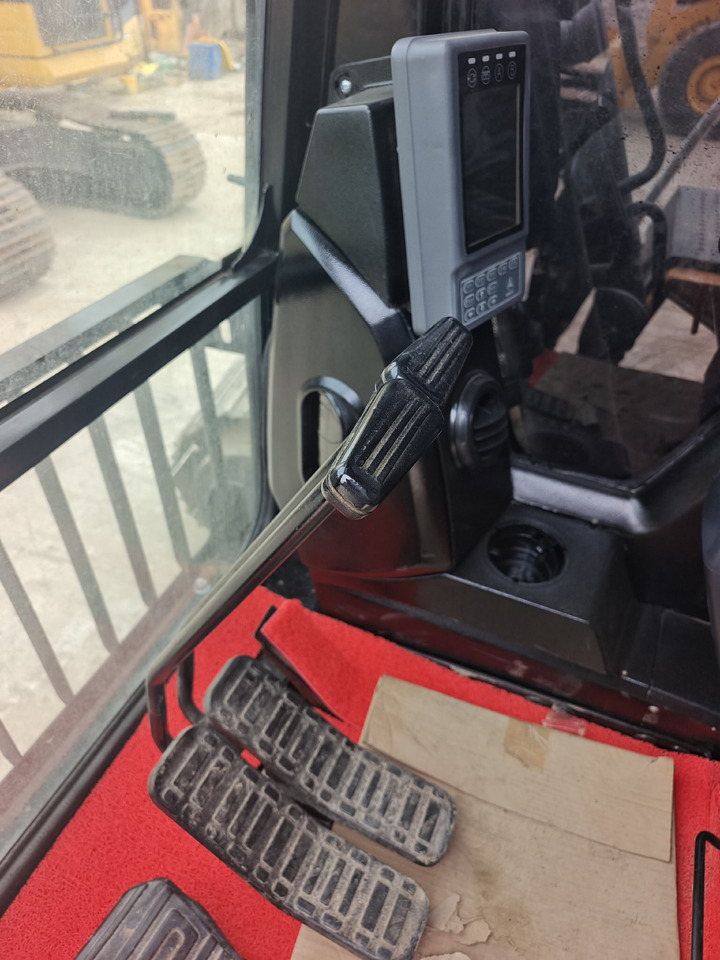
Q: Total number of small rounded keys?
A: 11